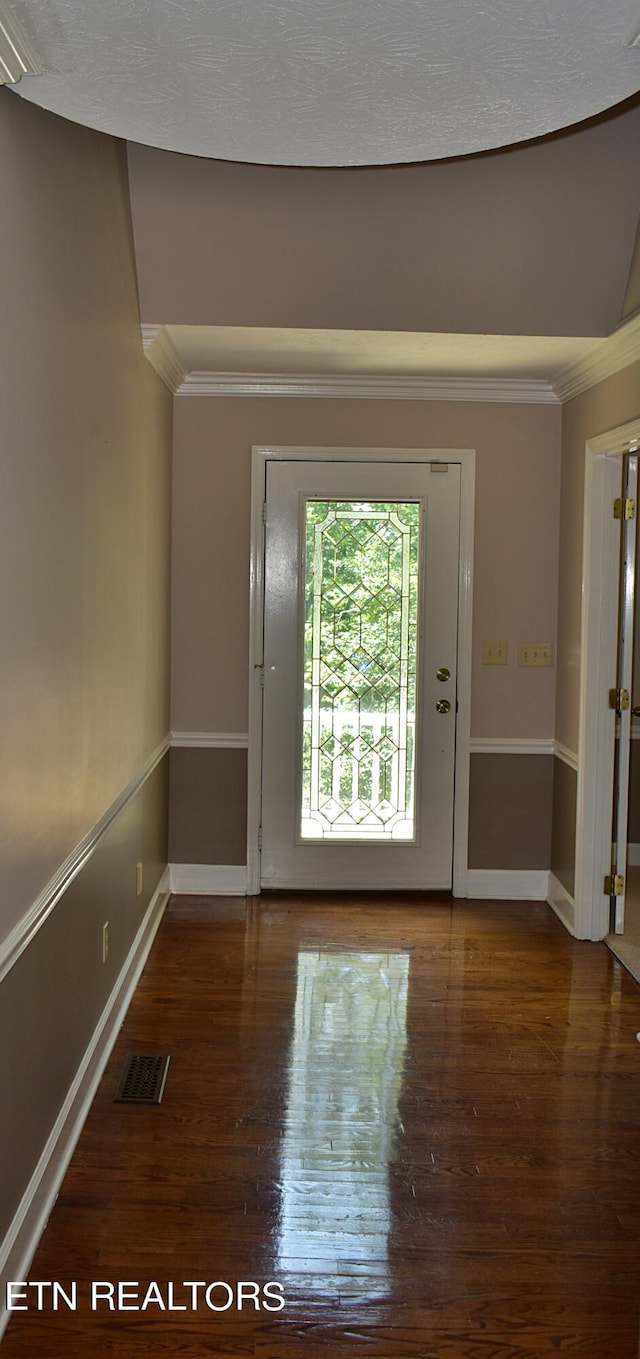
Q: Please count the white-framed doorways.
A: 2